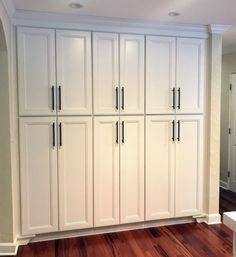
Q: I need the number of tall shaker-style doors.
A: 12